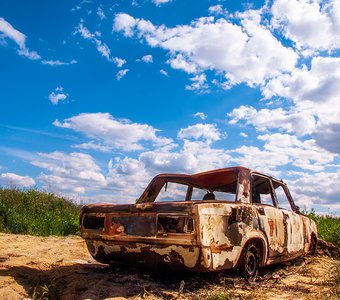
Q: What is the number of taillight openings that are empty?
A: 2